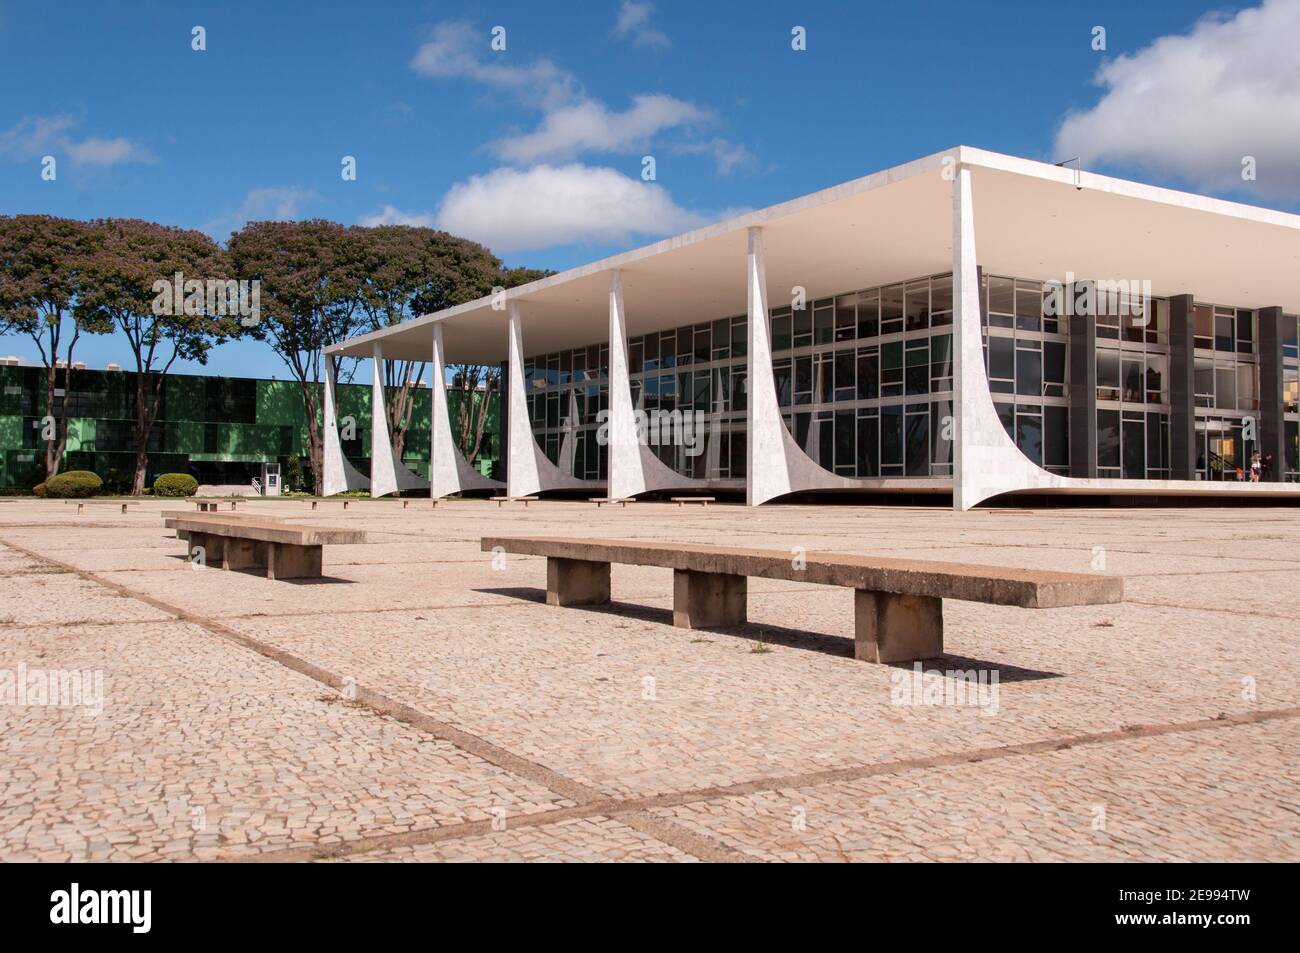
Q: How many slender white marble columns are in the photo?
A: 7